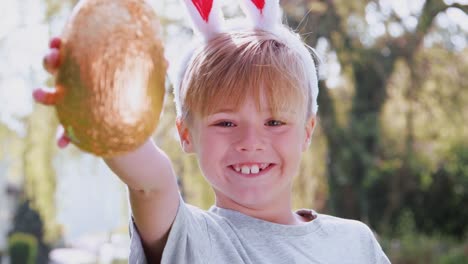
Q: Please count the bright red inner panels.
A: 2